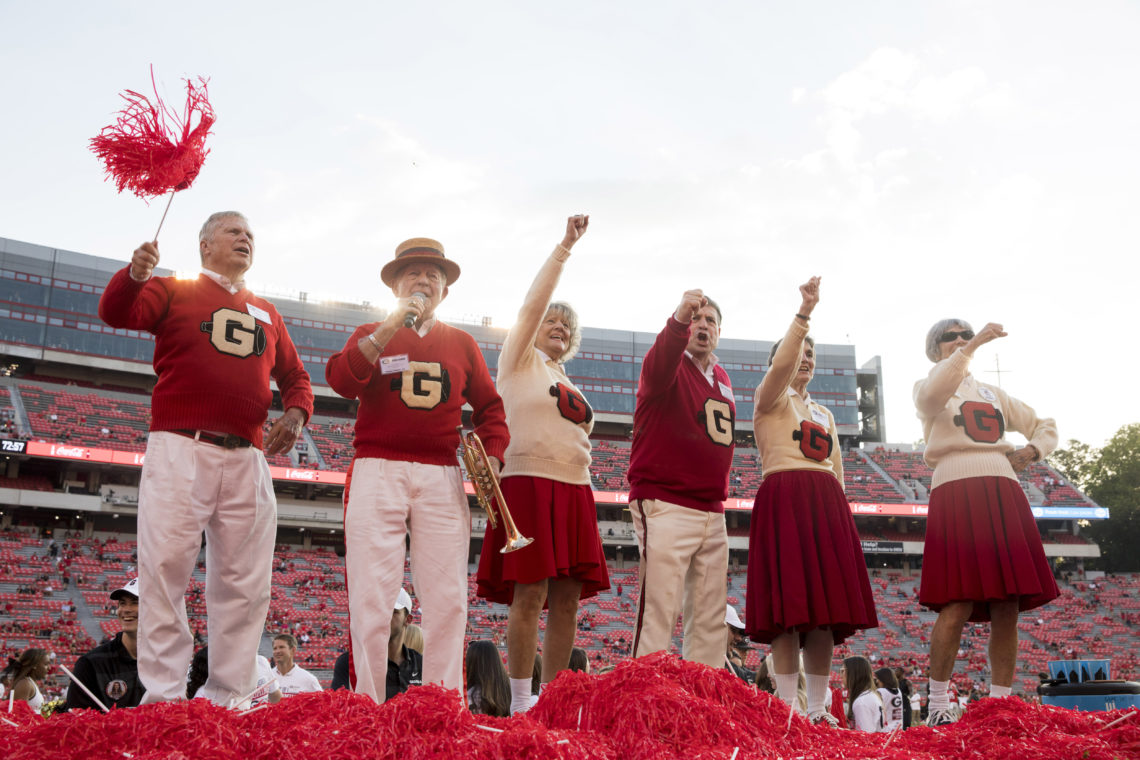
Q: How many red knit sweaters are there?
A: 3